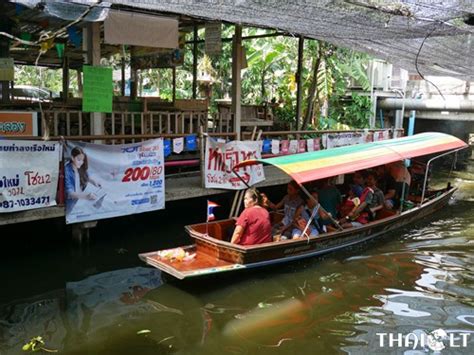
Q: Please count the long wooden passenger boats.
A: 1